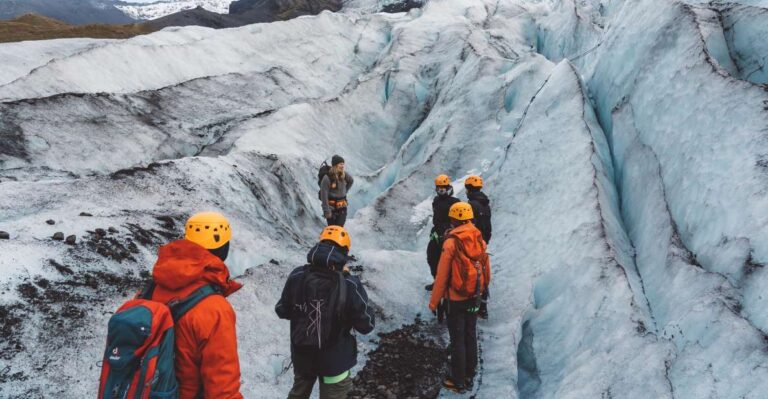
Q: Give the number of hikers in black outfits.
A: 3